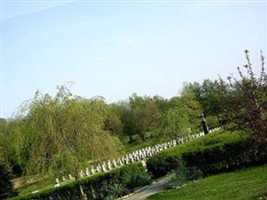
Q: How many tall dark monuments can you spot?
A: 1